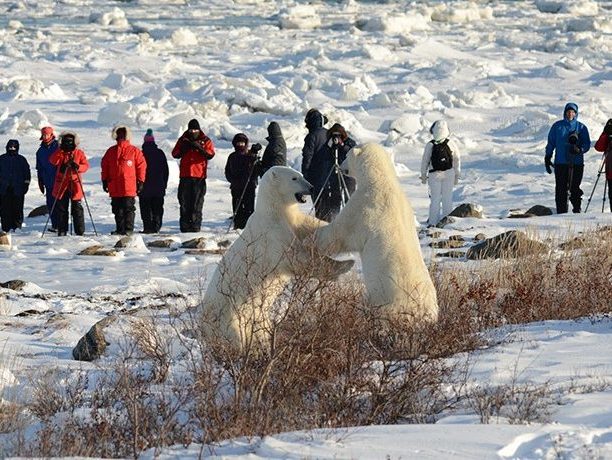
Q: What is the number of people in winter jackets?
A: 13